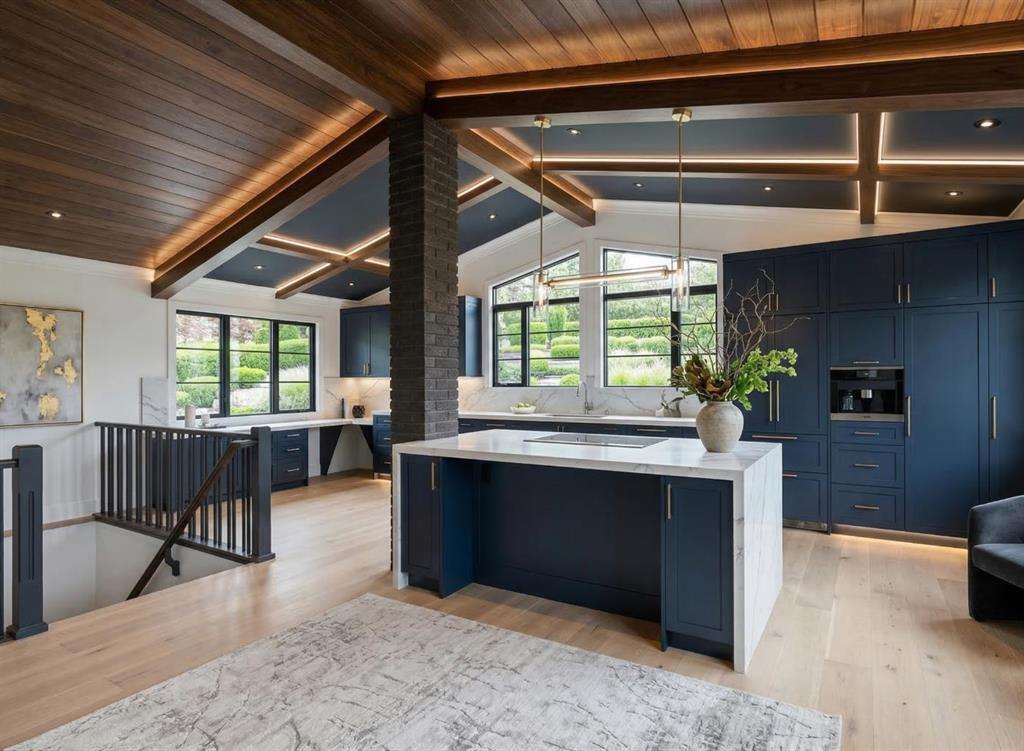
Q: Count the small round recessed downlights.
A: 9